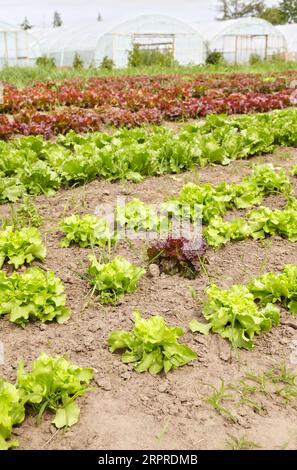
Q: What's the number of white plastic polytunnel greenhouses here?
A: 4